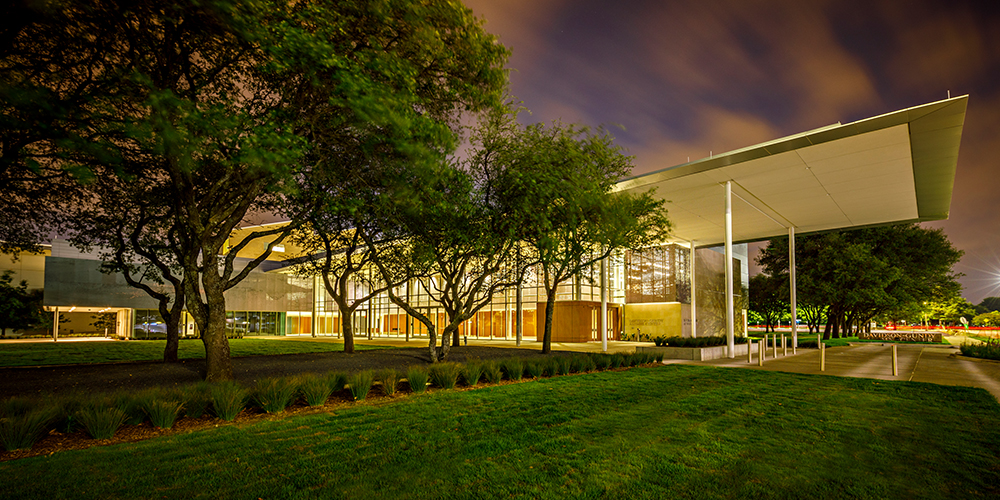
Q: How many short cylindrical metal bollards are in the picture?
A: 11